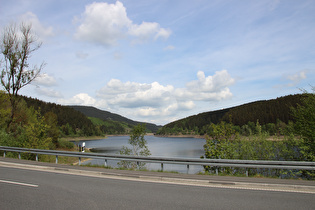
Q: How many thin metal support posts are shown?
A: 11